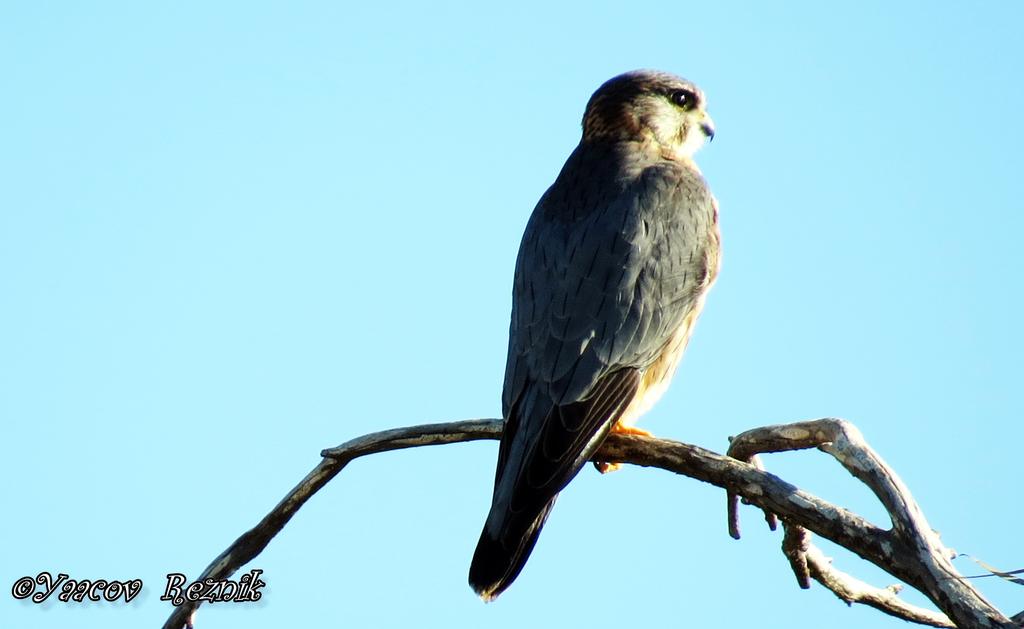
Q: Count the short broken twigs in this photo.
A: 3